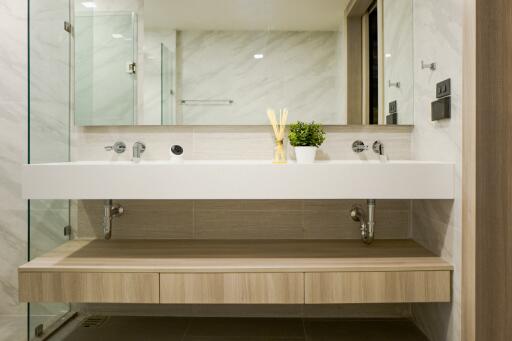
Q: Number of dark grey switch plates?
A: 2